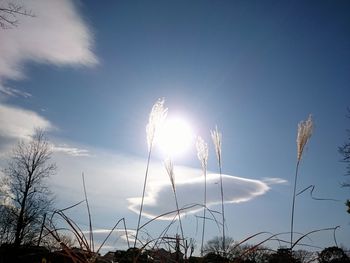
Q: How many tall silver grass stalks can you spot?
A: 5